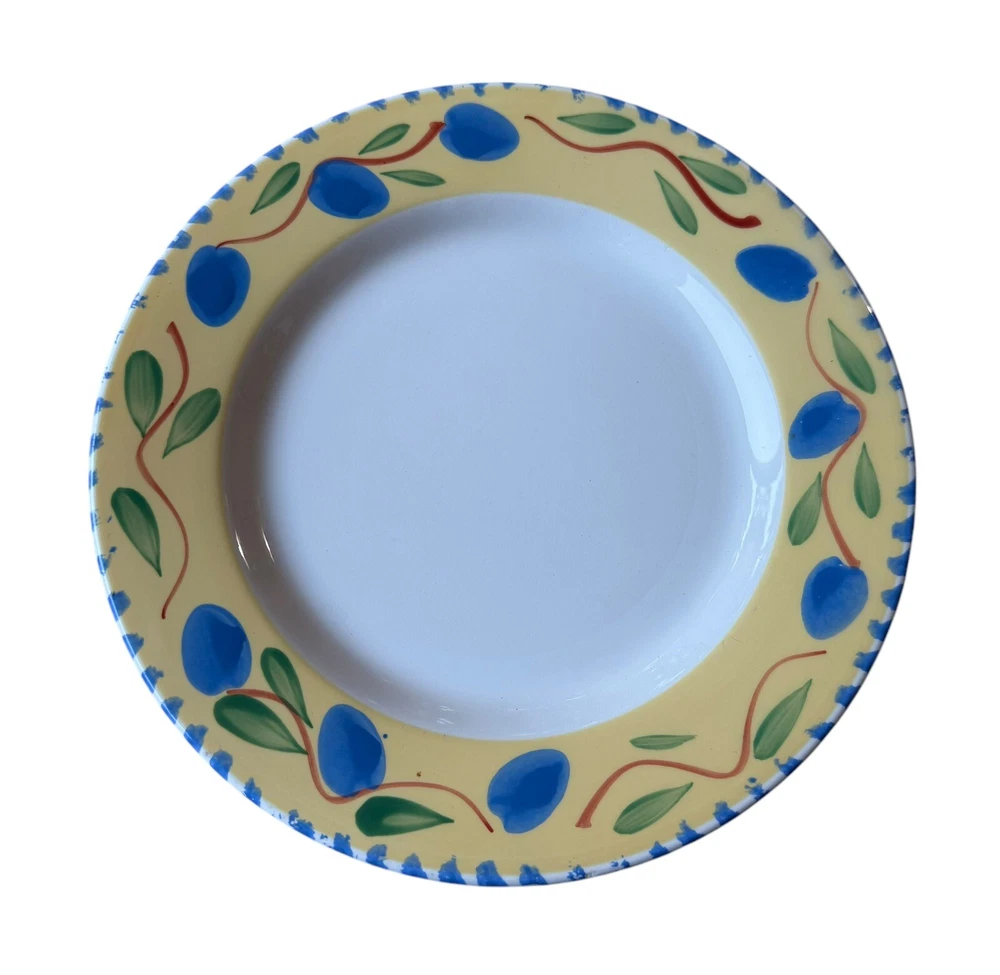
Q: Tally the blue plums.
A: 9